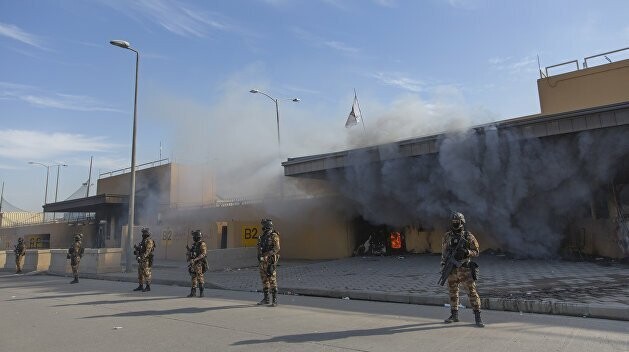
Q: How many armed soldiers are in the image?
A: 6